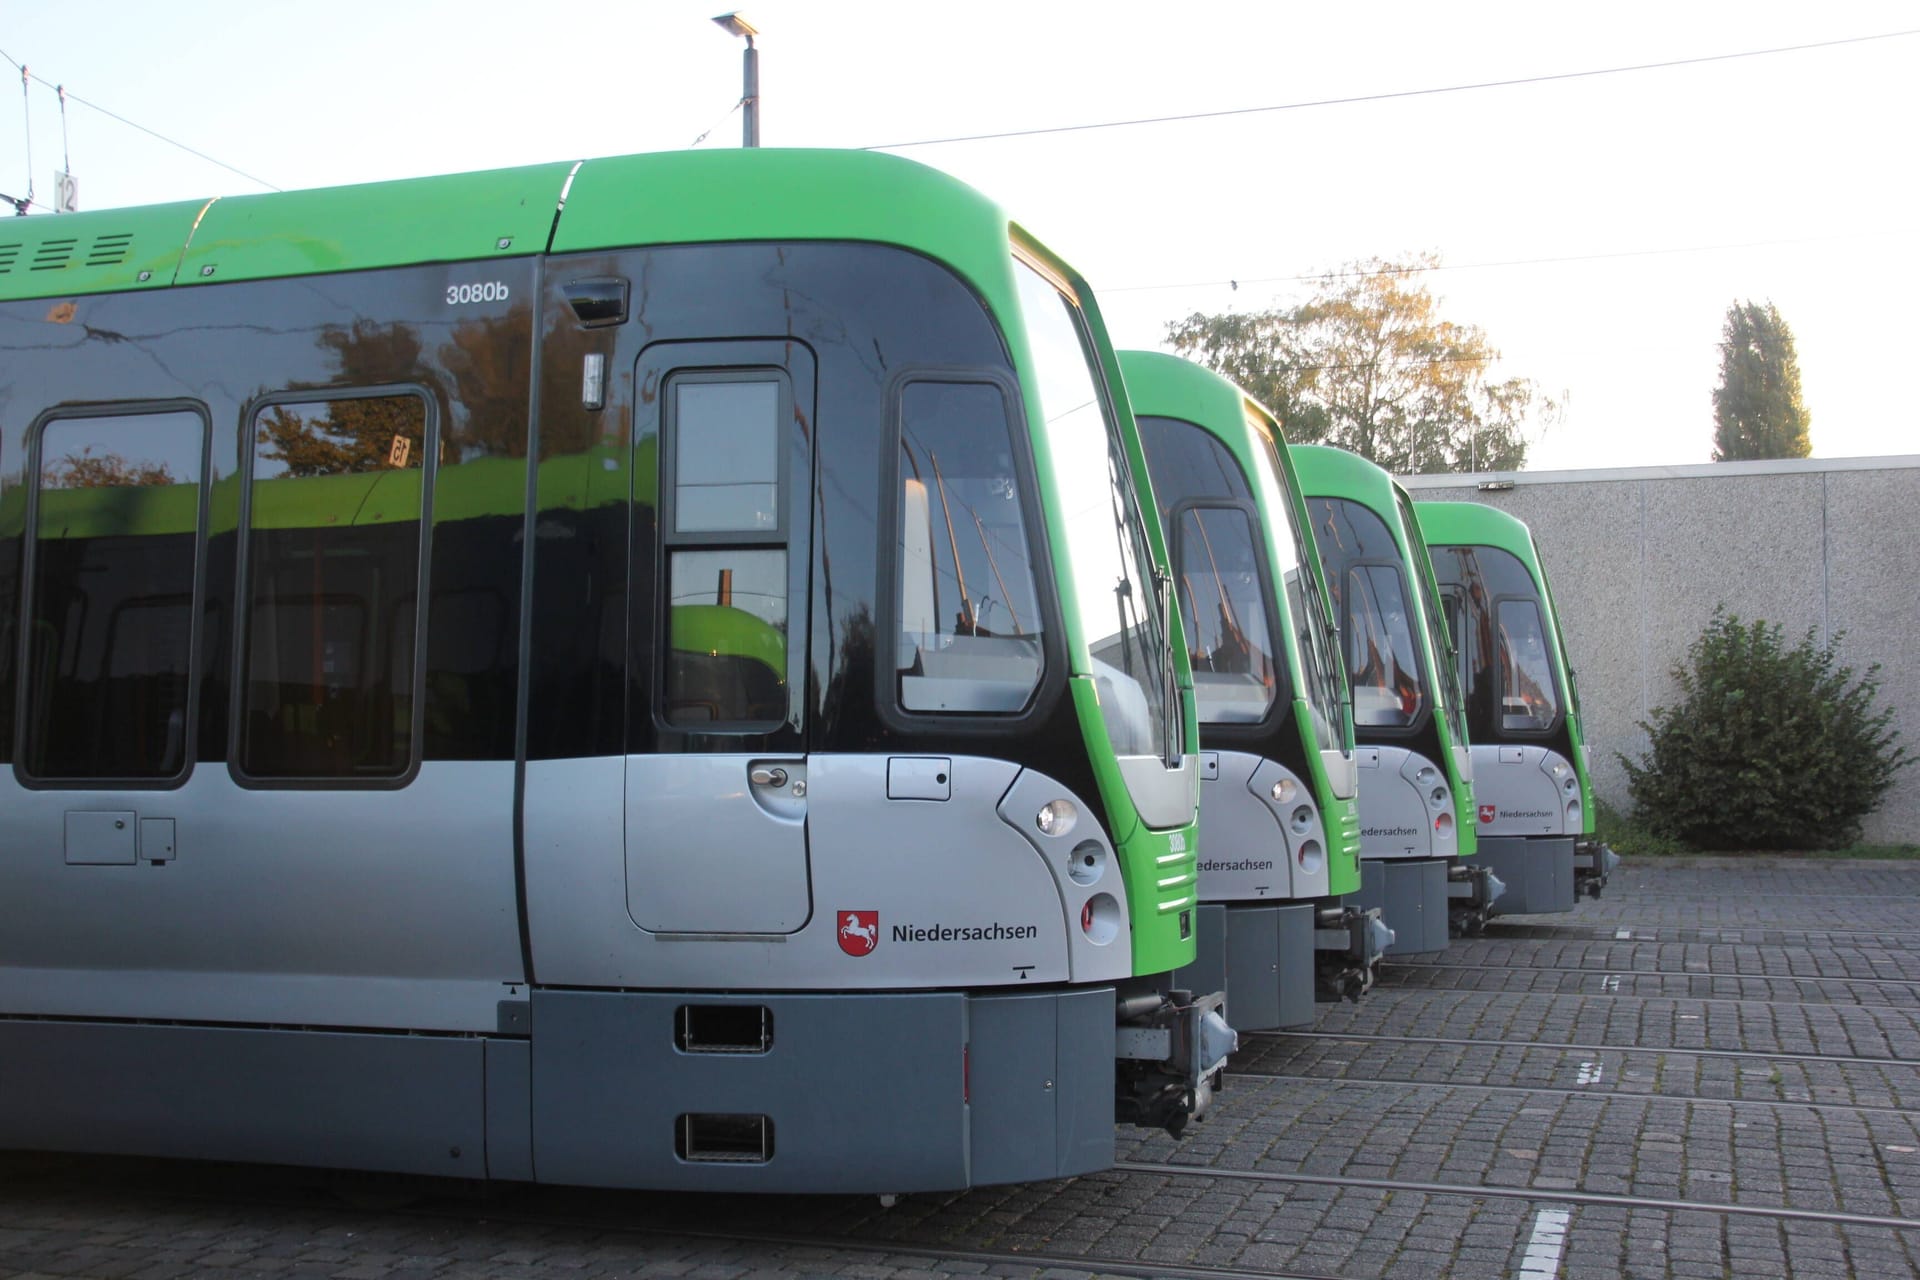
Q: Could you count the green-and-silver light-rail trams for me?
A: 4